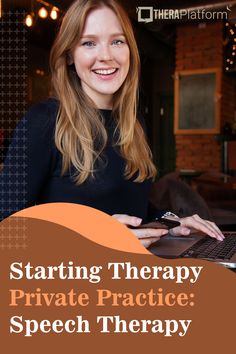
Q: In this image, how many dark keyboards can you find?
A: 1